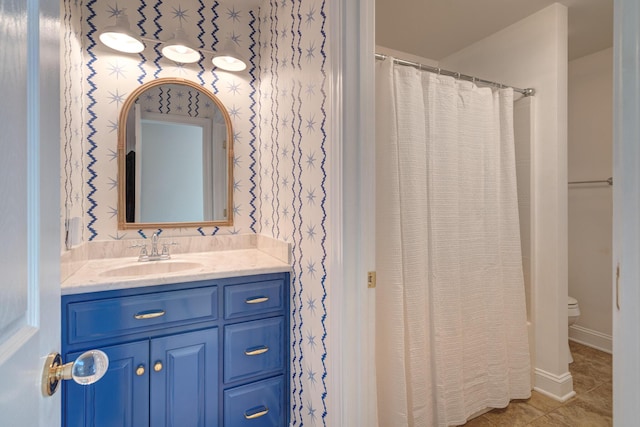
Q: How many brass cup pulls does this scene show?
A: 4